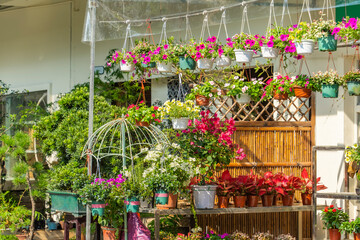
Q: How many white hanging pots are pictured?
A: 9